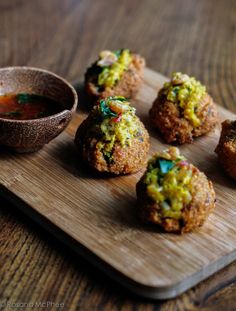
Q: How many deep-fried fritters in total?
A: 5